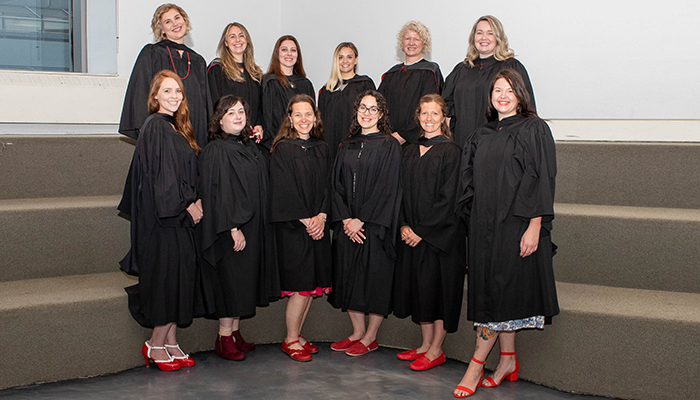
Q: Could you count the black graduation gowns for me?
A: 12